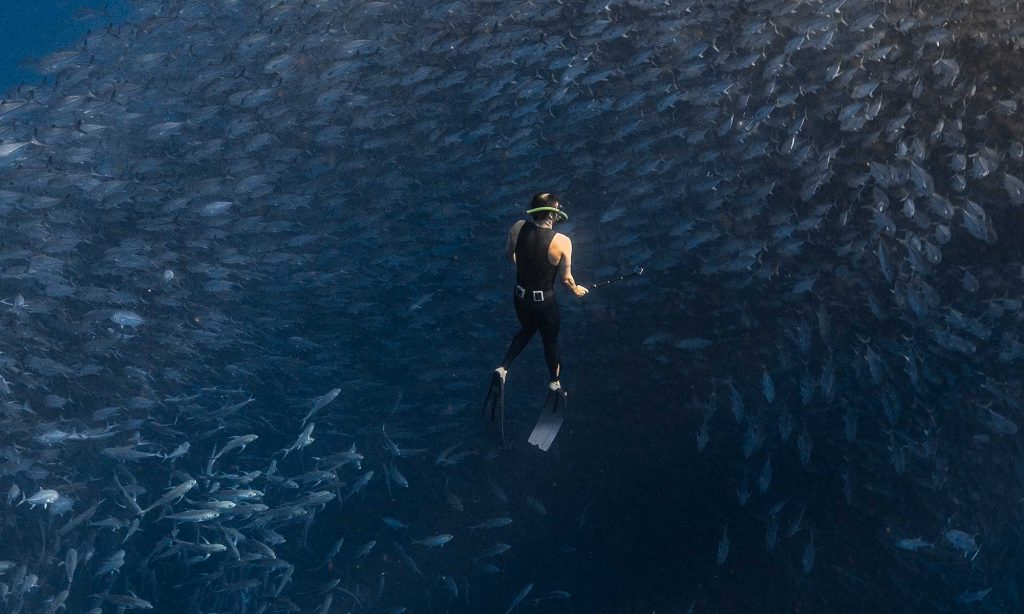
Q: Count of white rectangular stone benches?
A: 0